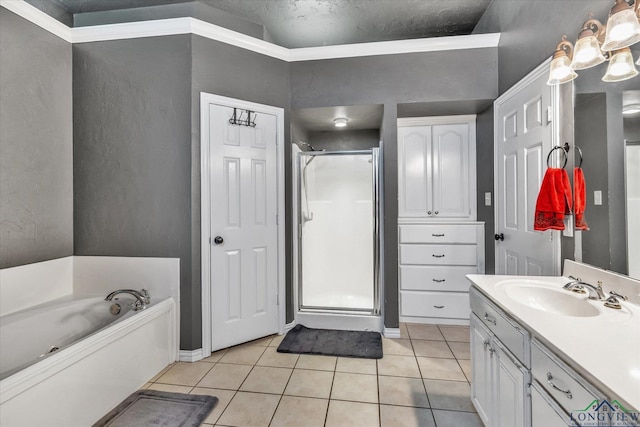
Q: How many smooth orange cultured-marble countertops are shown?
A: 0